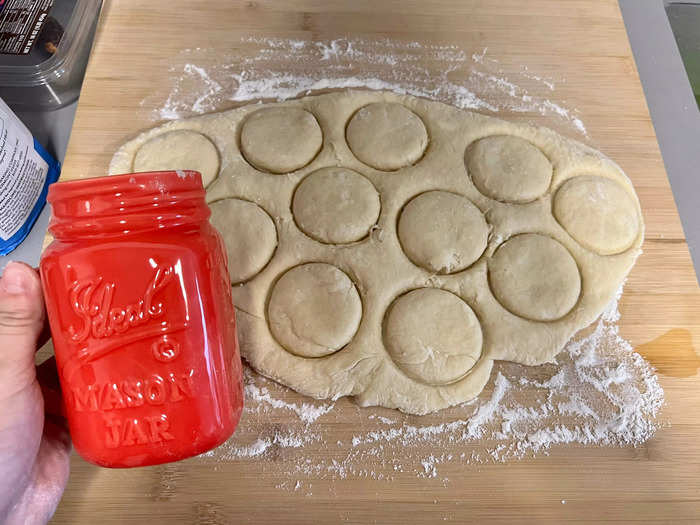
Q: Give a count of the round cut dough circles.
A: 11